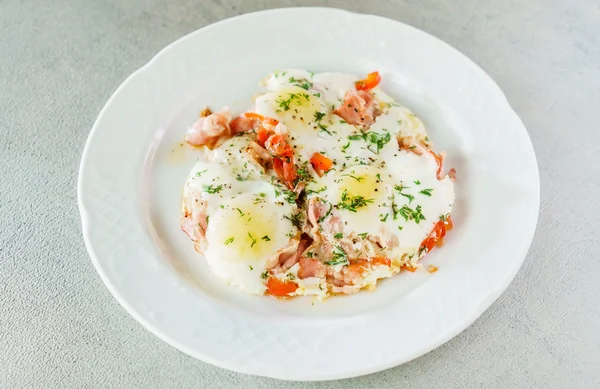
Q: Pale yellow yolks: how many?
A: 3